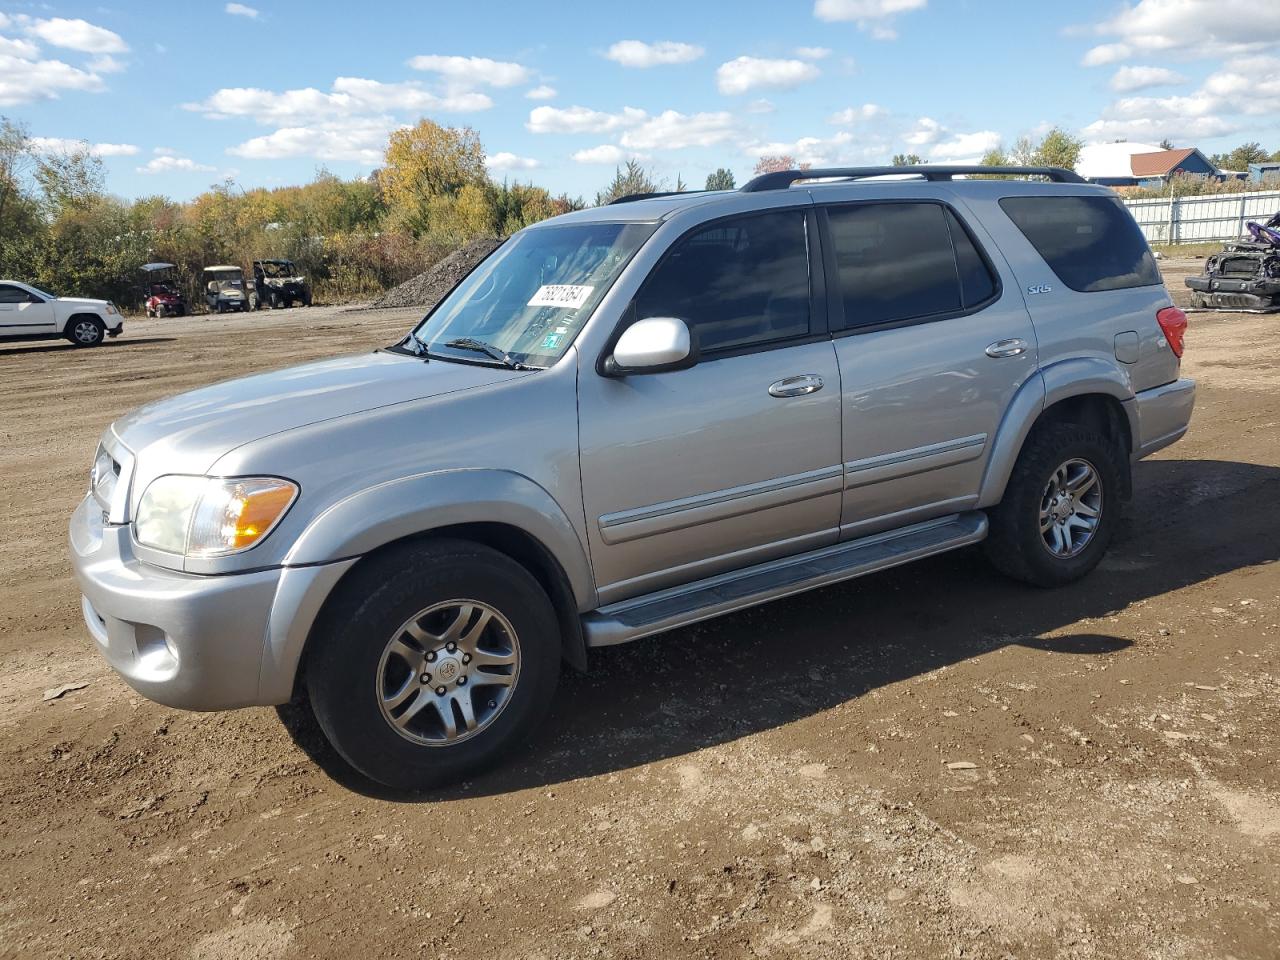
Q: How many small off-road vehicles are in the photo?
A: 3